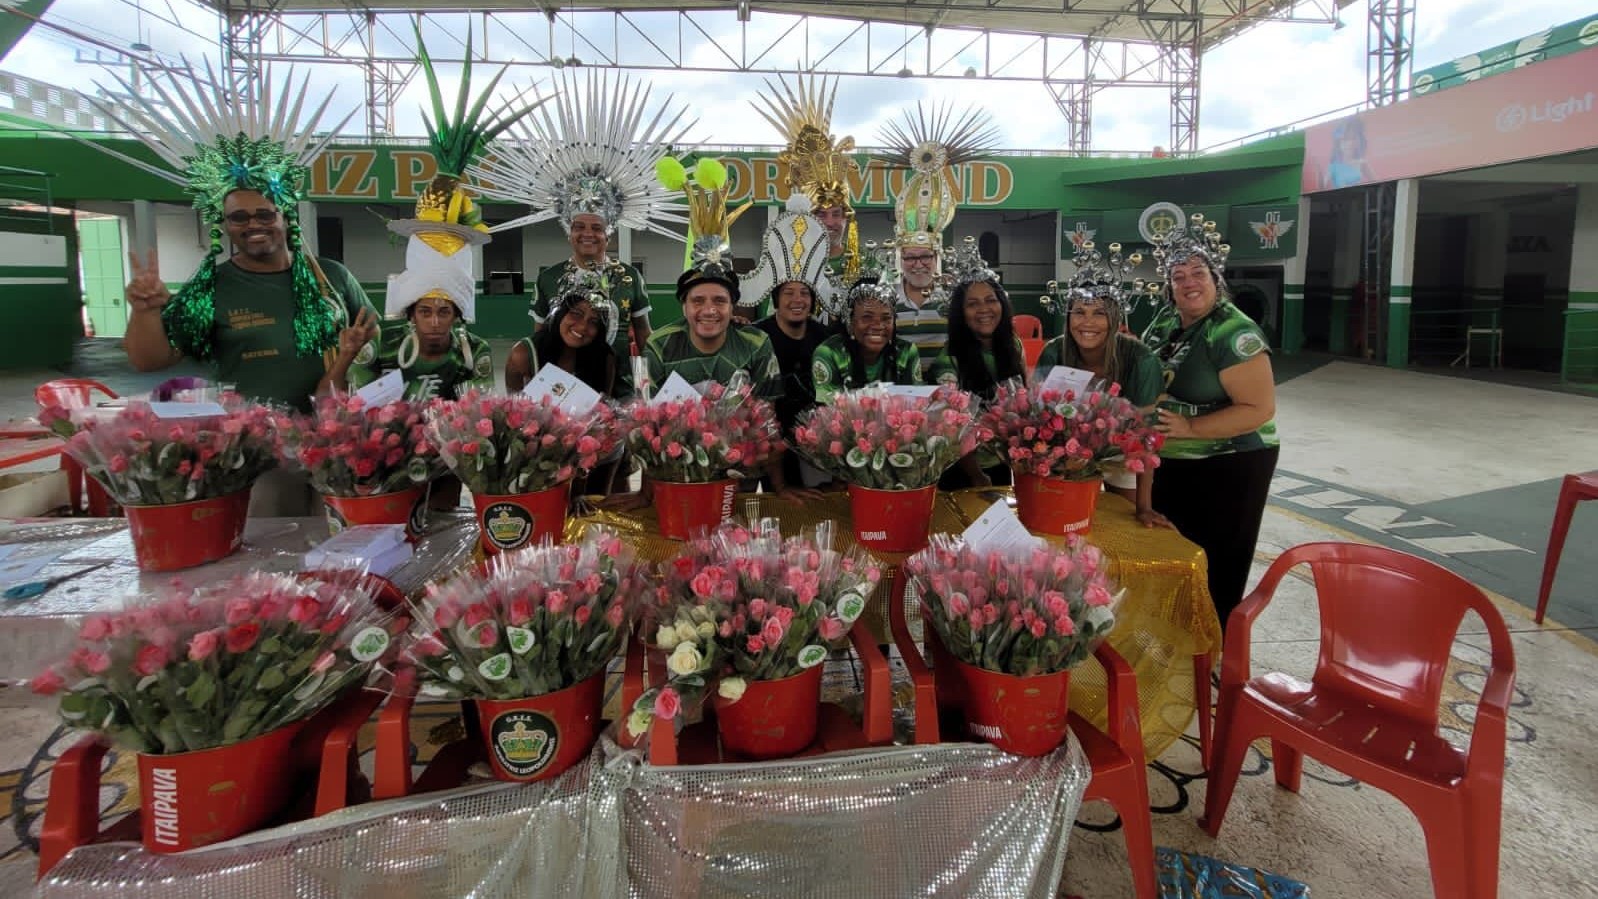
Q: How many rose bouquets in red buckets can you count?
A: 10